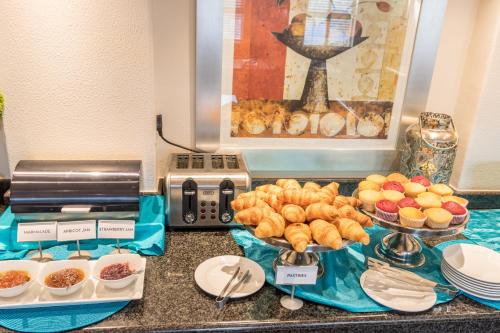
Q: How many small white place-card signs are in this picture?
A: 4